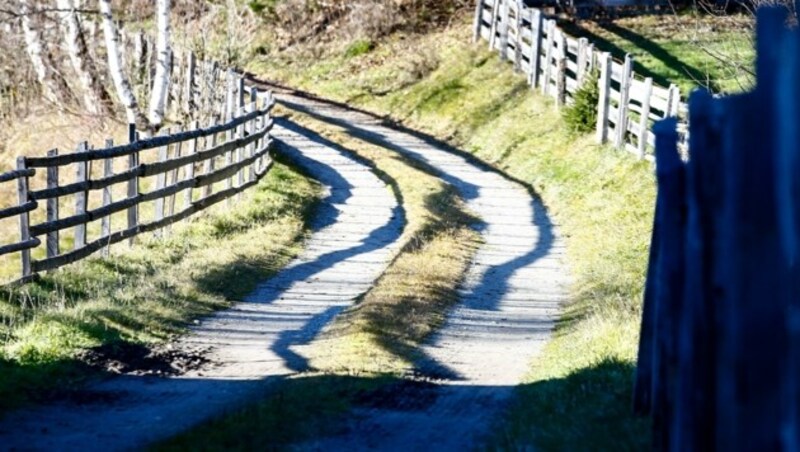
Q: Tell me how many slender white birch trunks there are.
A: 4